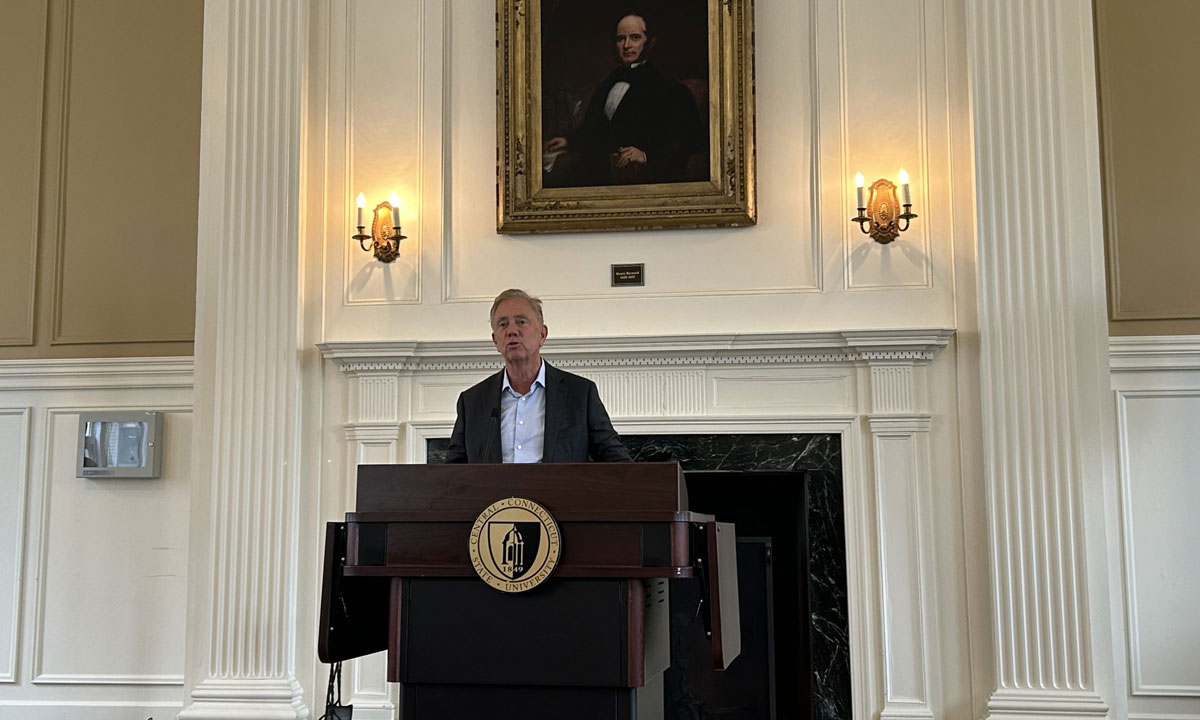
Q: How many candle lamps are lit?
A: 4